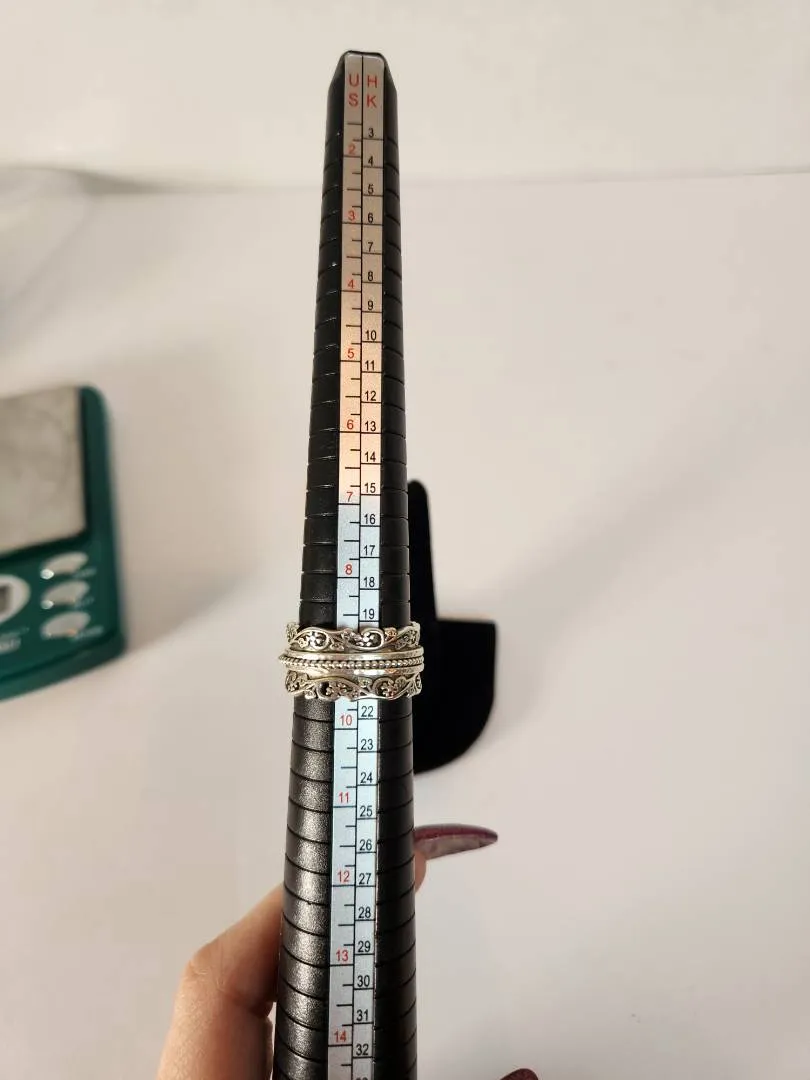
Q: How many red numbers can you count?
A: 12